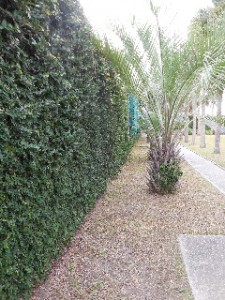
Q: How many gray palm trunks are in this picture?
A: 4